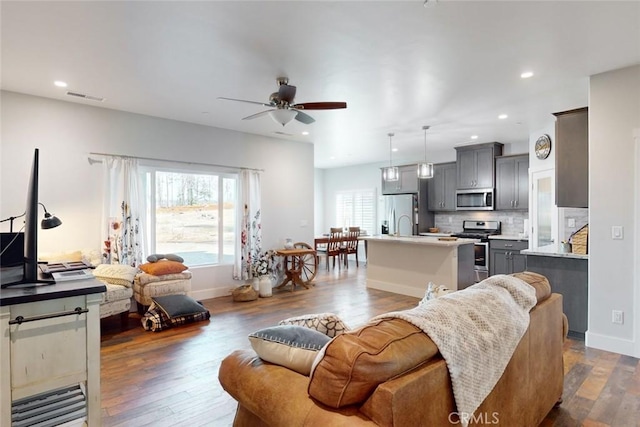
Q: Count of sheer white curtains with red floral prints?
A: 2